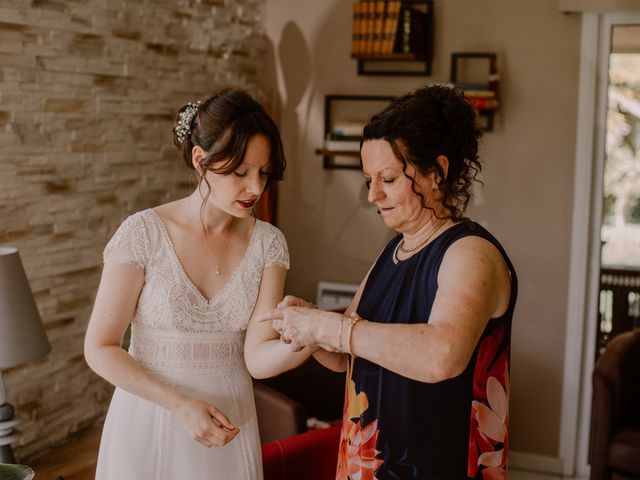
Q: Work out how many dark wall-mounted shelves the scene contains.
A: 3